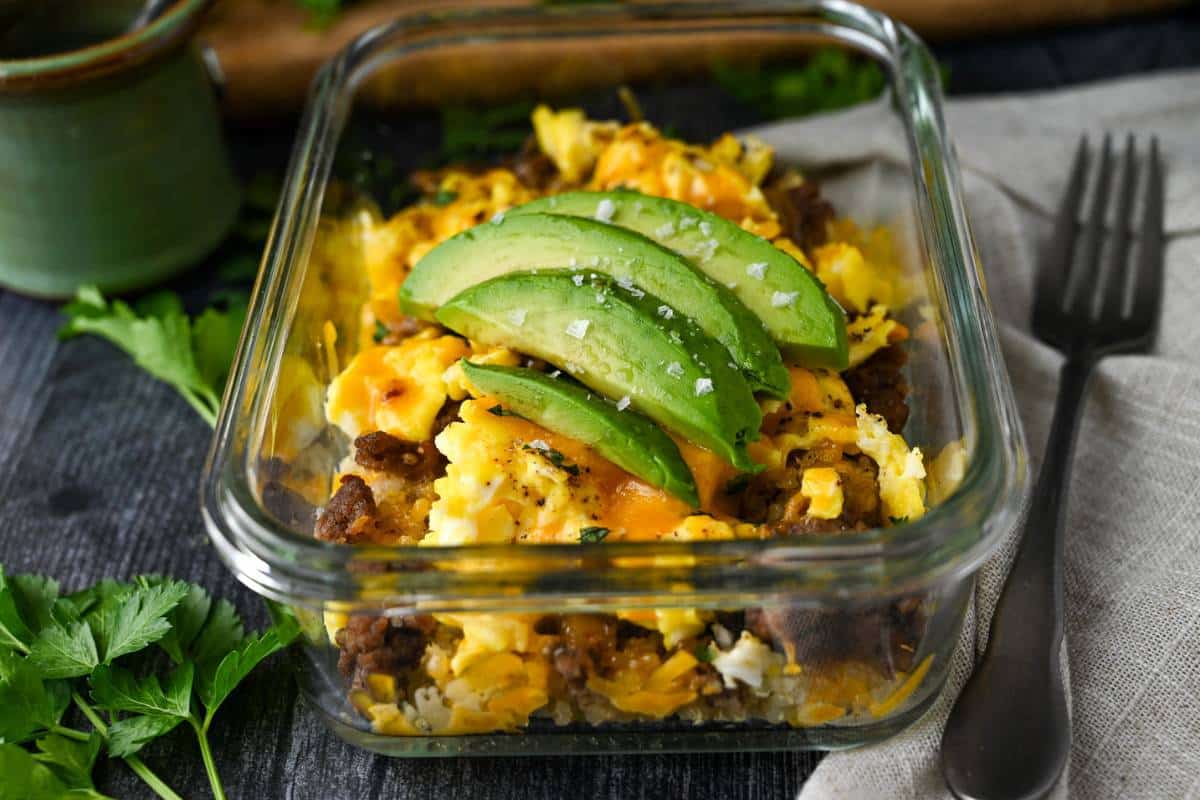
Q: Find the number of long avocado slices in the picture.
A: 4